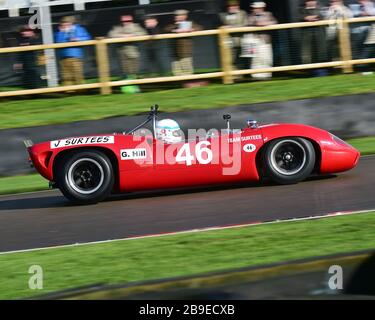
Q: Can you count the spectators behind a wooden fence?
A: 10